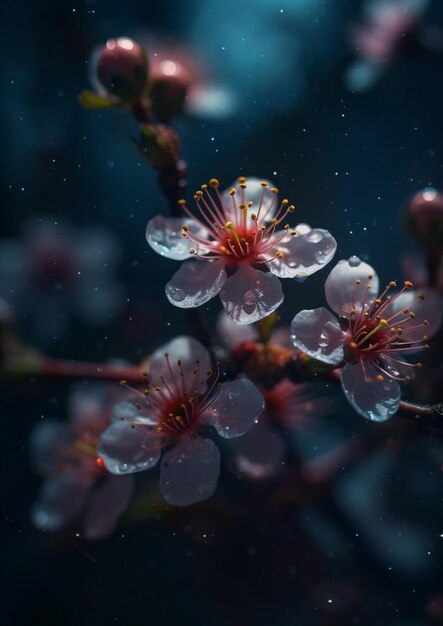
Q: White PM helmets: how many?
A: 0